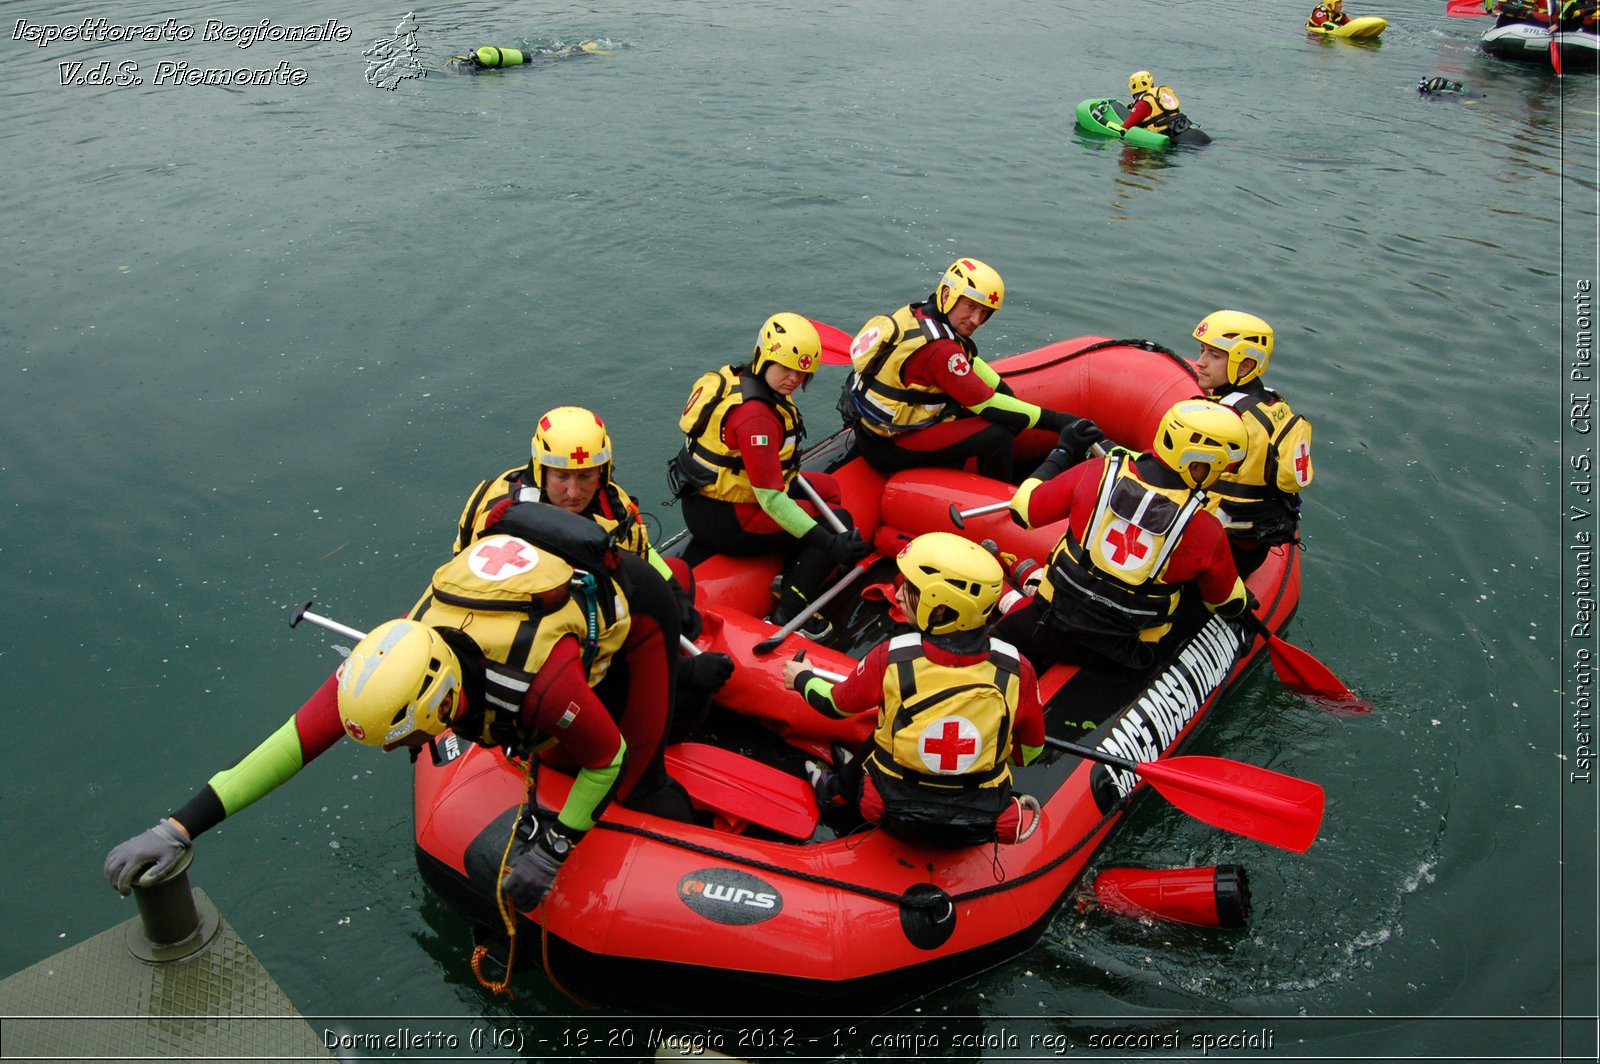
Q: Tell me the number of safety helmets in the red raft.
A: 7